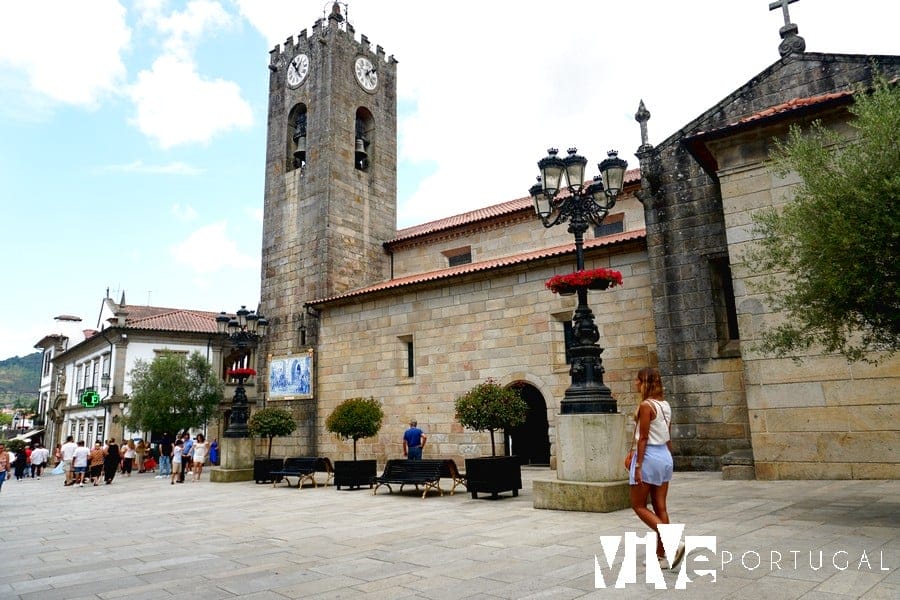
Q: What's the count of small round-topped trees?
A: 3